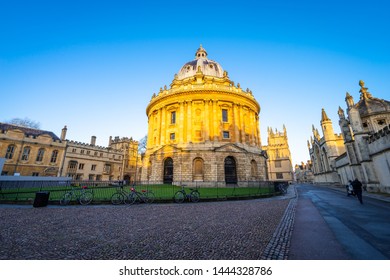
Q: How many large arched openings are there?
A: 2